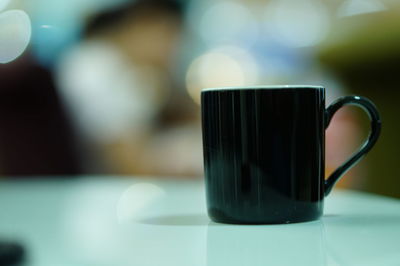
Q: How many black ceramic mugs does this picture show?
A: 1